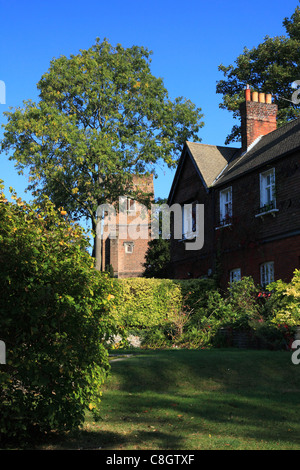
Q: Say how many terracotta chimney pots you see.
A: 4